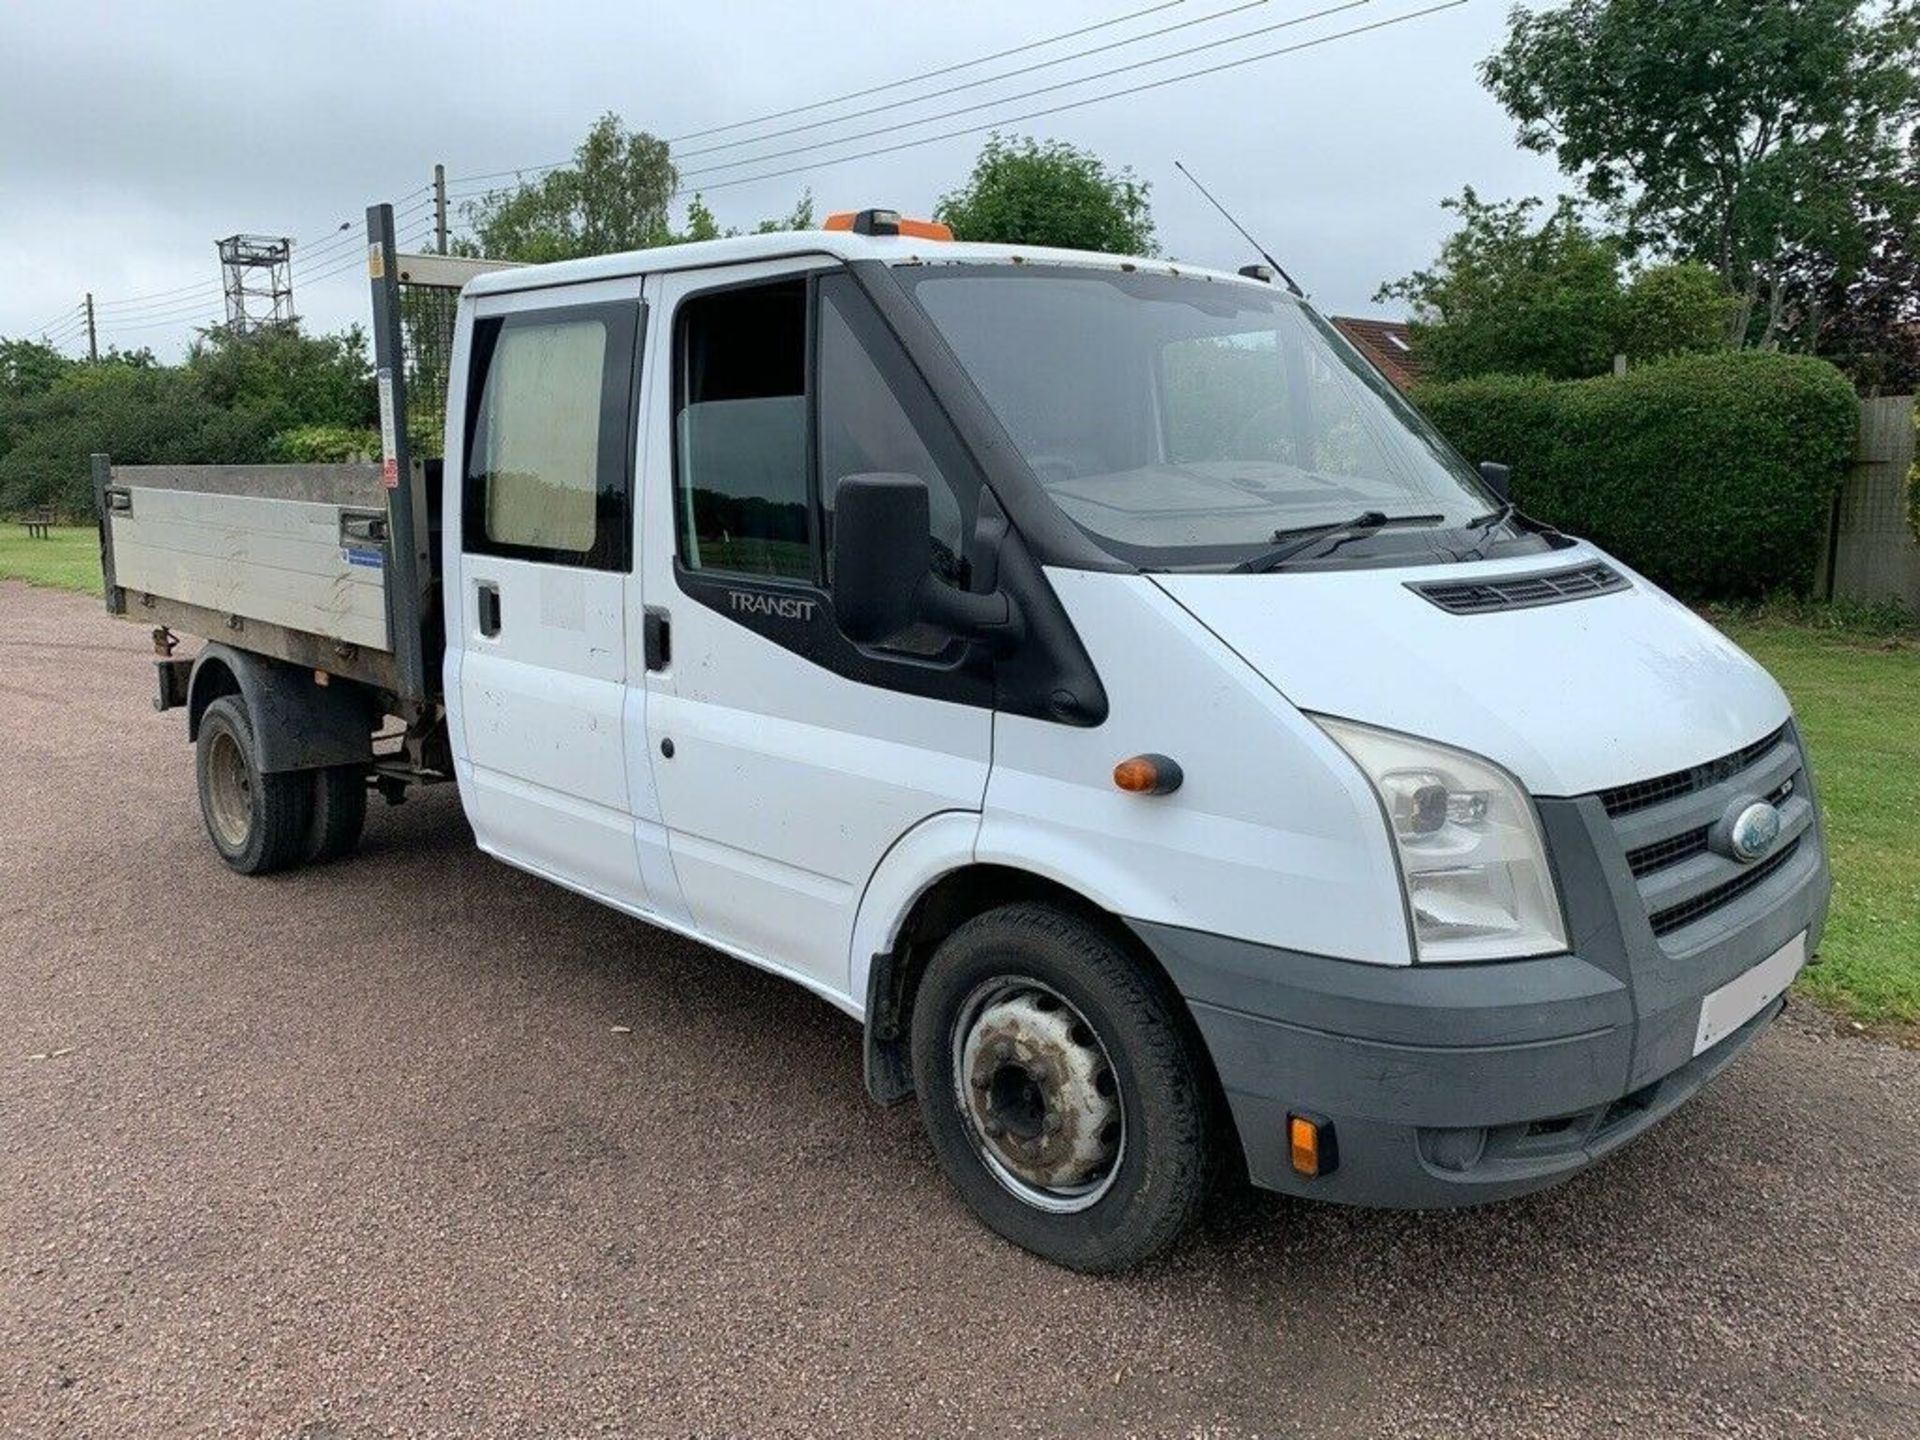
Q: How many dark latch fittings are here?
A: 2